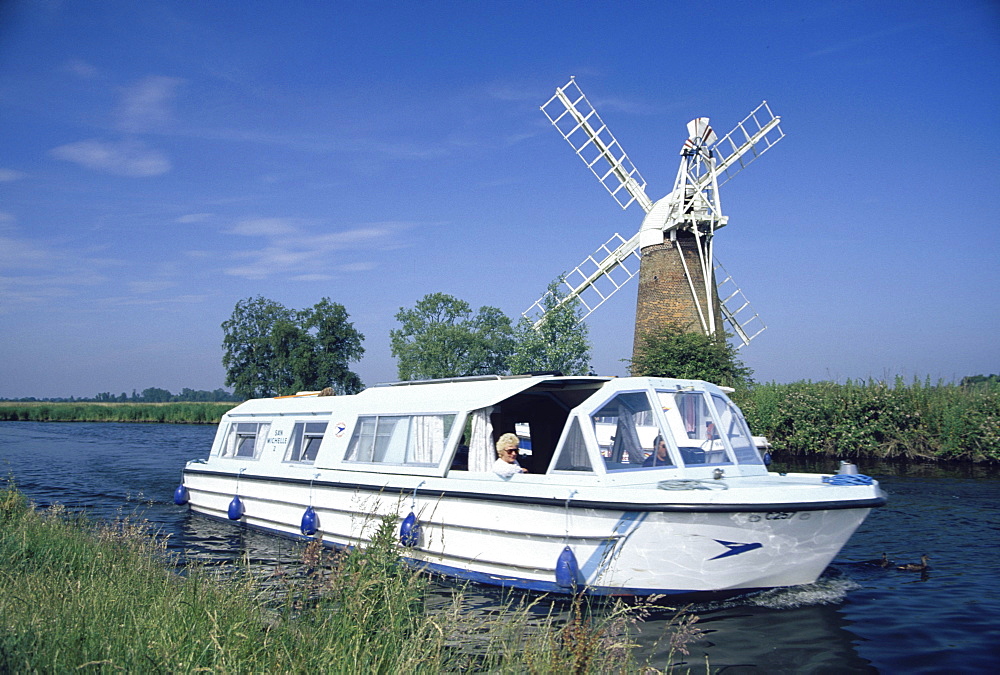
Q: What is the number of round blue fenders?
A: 5